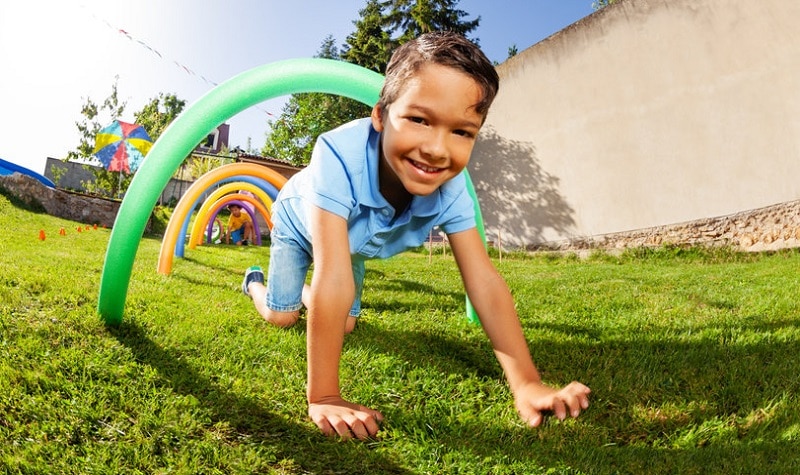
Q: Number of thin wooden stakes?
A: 3